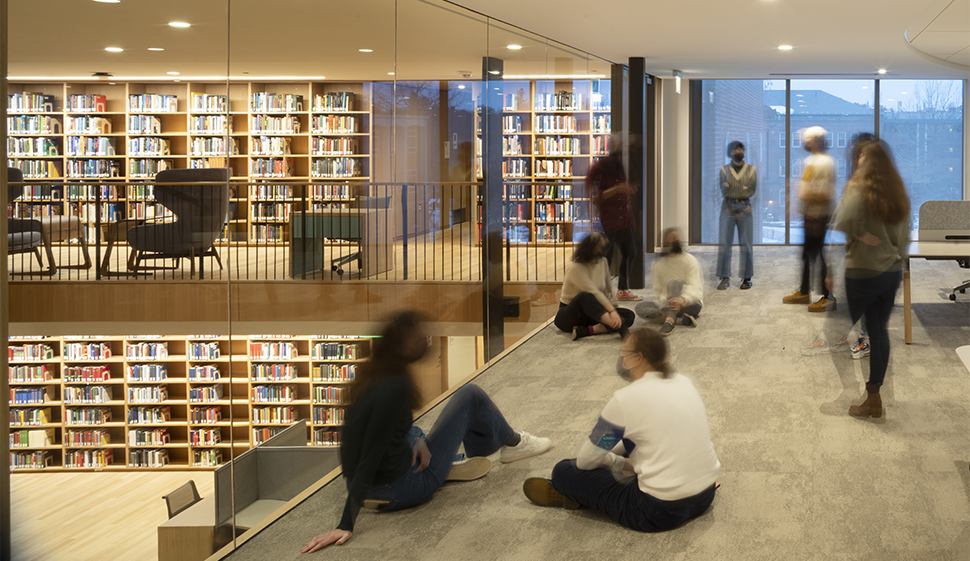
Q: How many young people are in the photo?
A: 9